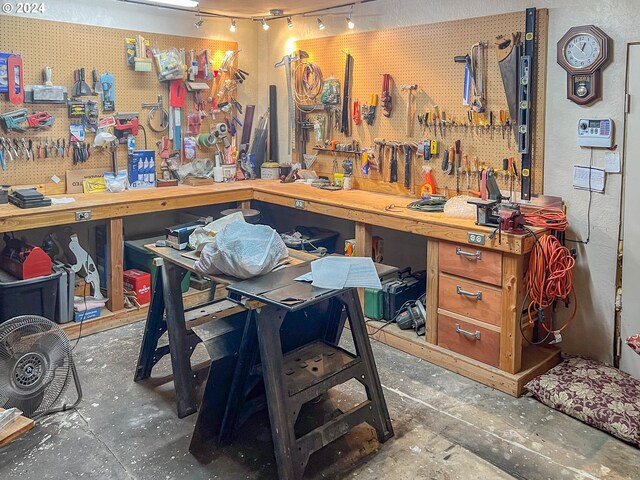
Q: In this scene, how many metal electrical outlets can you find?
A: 3